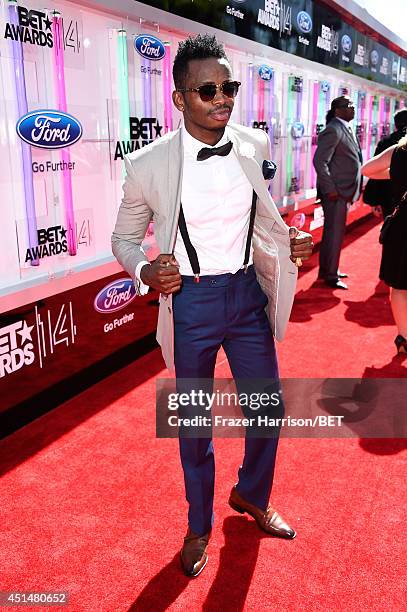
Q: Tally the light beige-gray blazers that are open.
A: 1